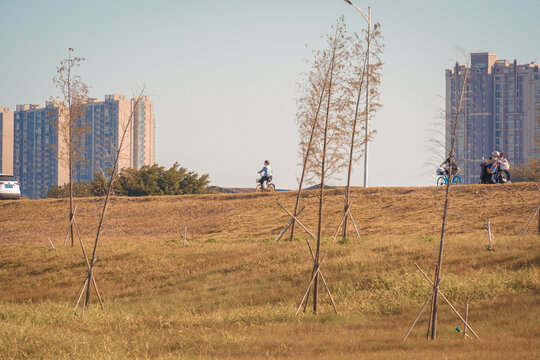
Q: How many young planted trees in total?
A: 6